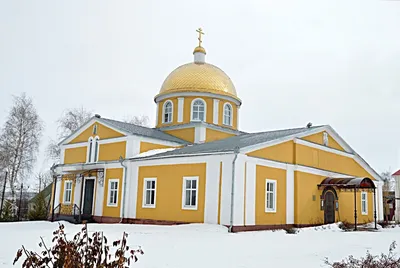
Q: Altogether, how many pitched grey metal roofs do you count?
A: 2